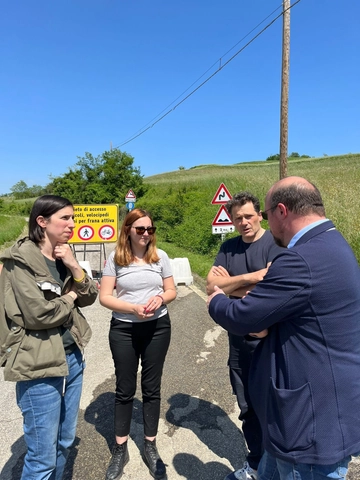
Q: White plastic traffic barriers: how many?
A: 2